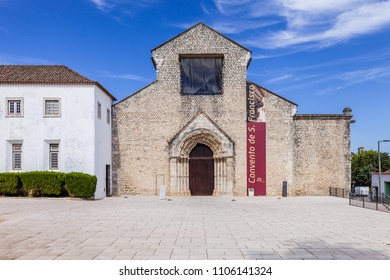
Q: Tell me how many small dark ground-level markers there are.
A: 4